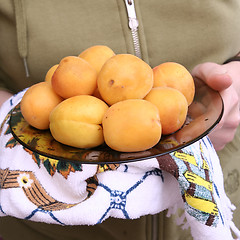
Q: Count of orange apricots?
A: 9